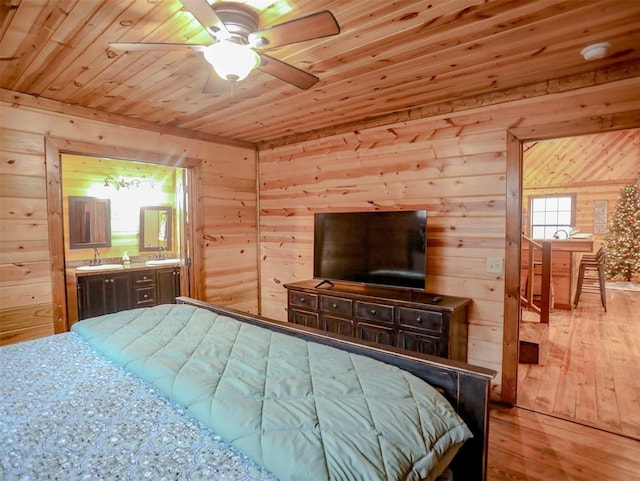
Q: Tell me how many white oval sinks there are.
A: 2